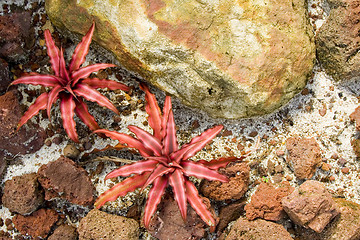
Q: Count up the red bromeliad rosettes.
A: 2